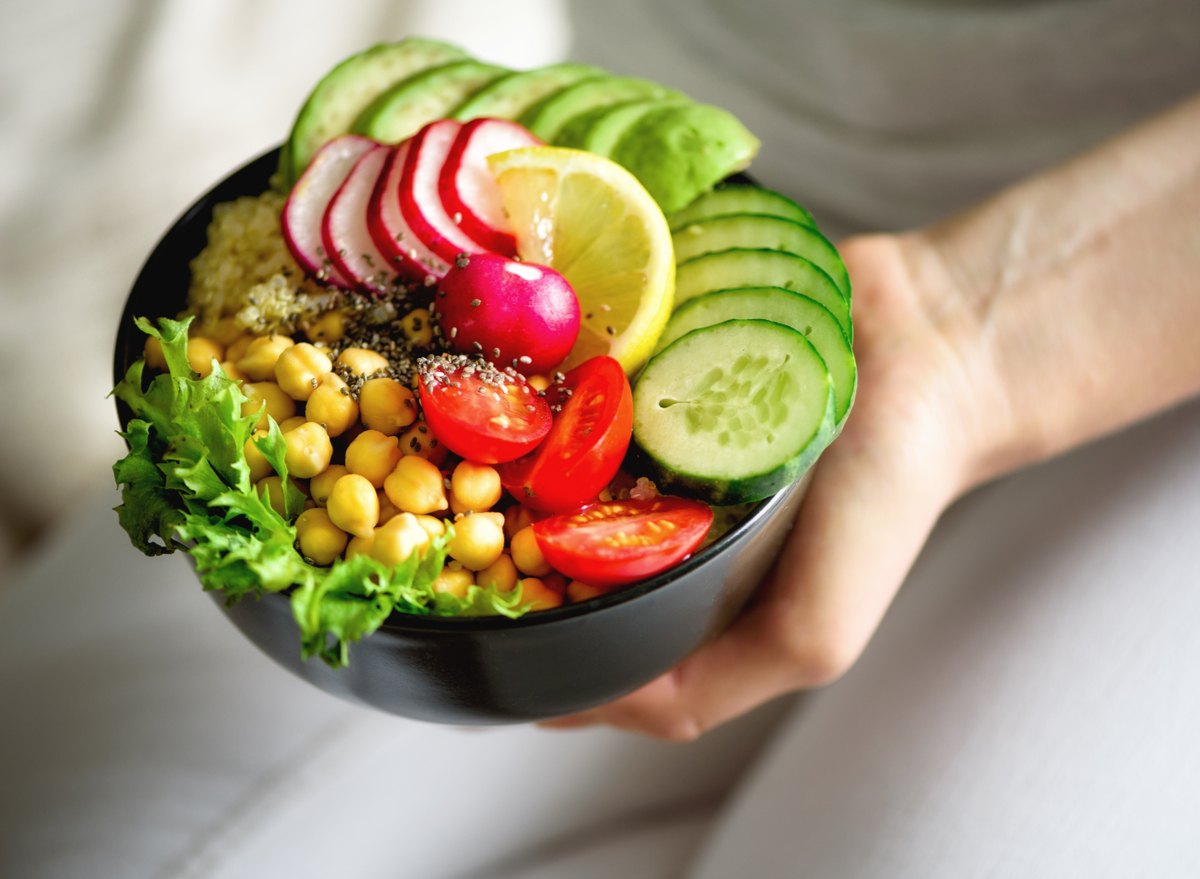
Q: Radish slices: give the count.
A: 5